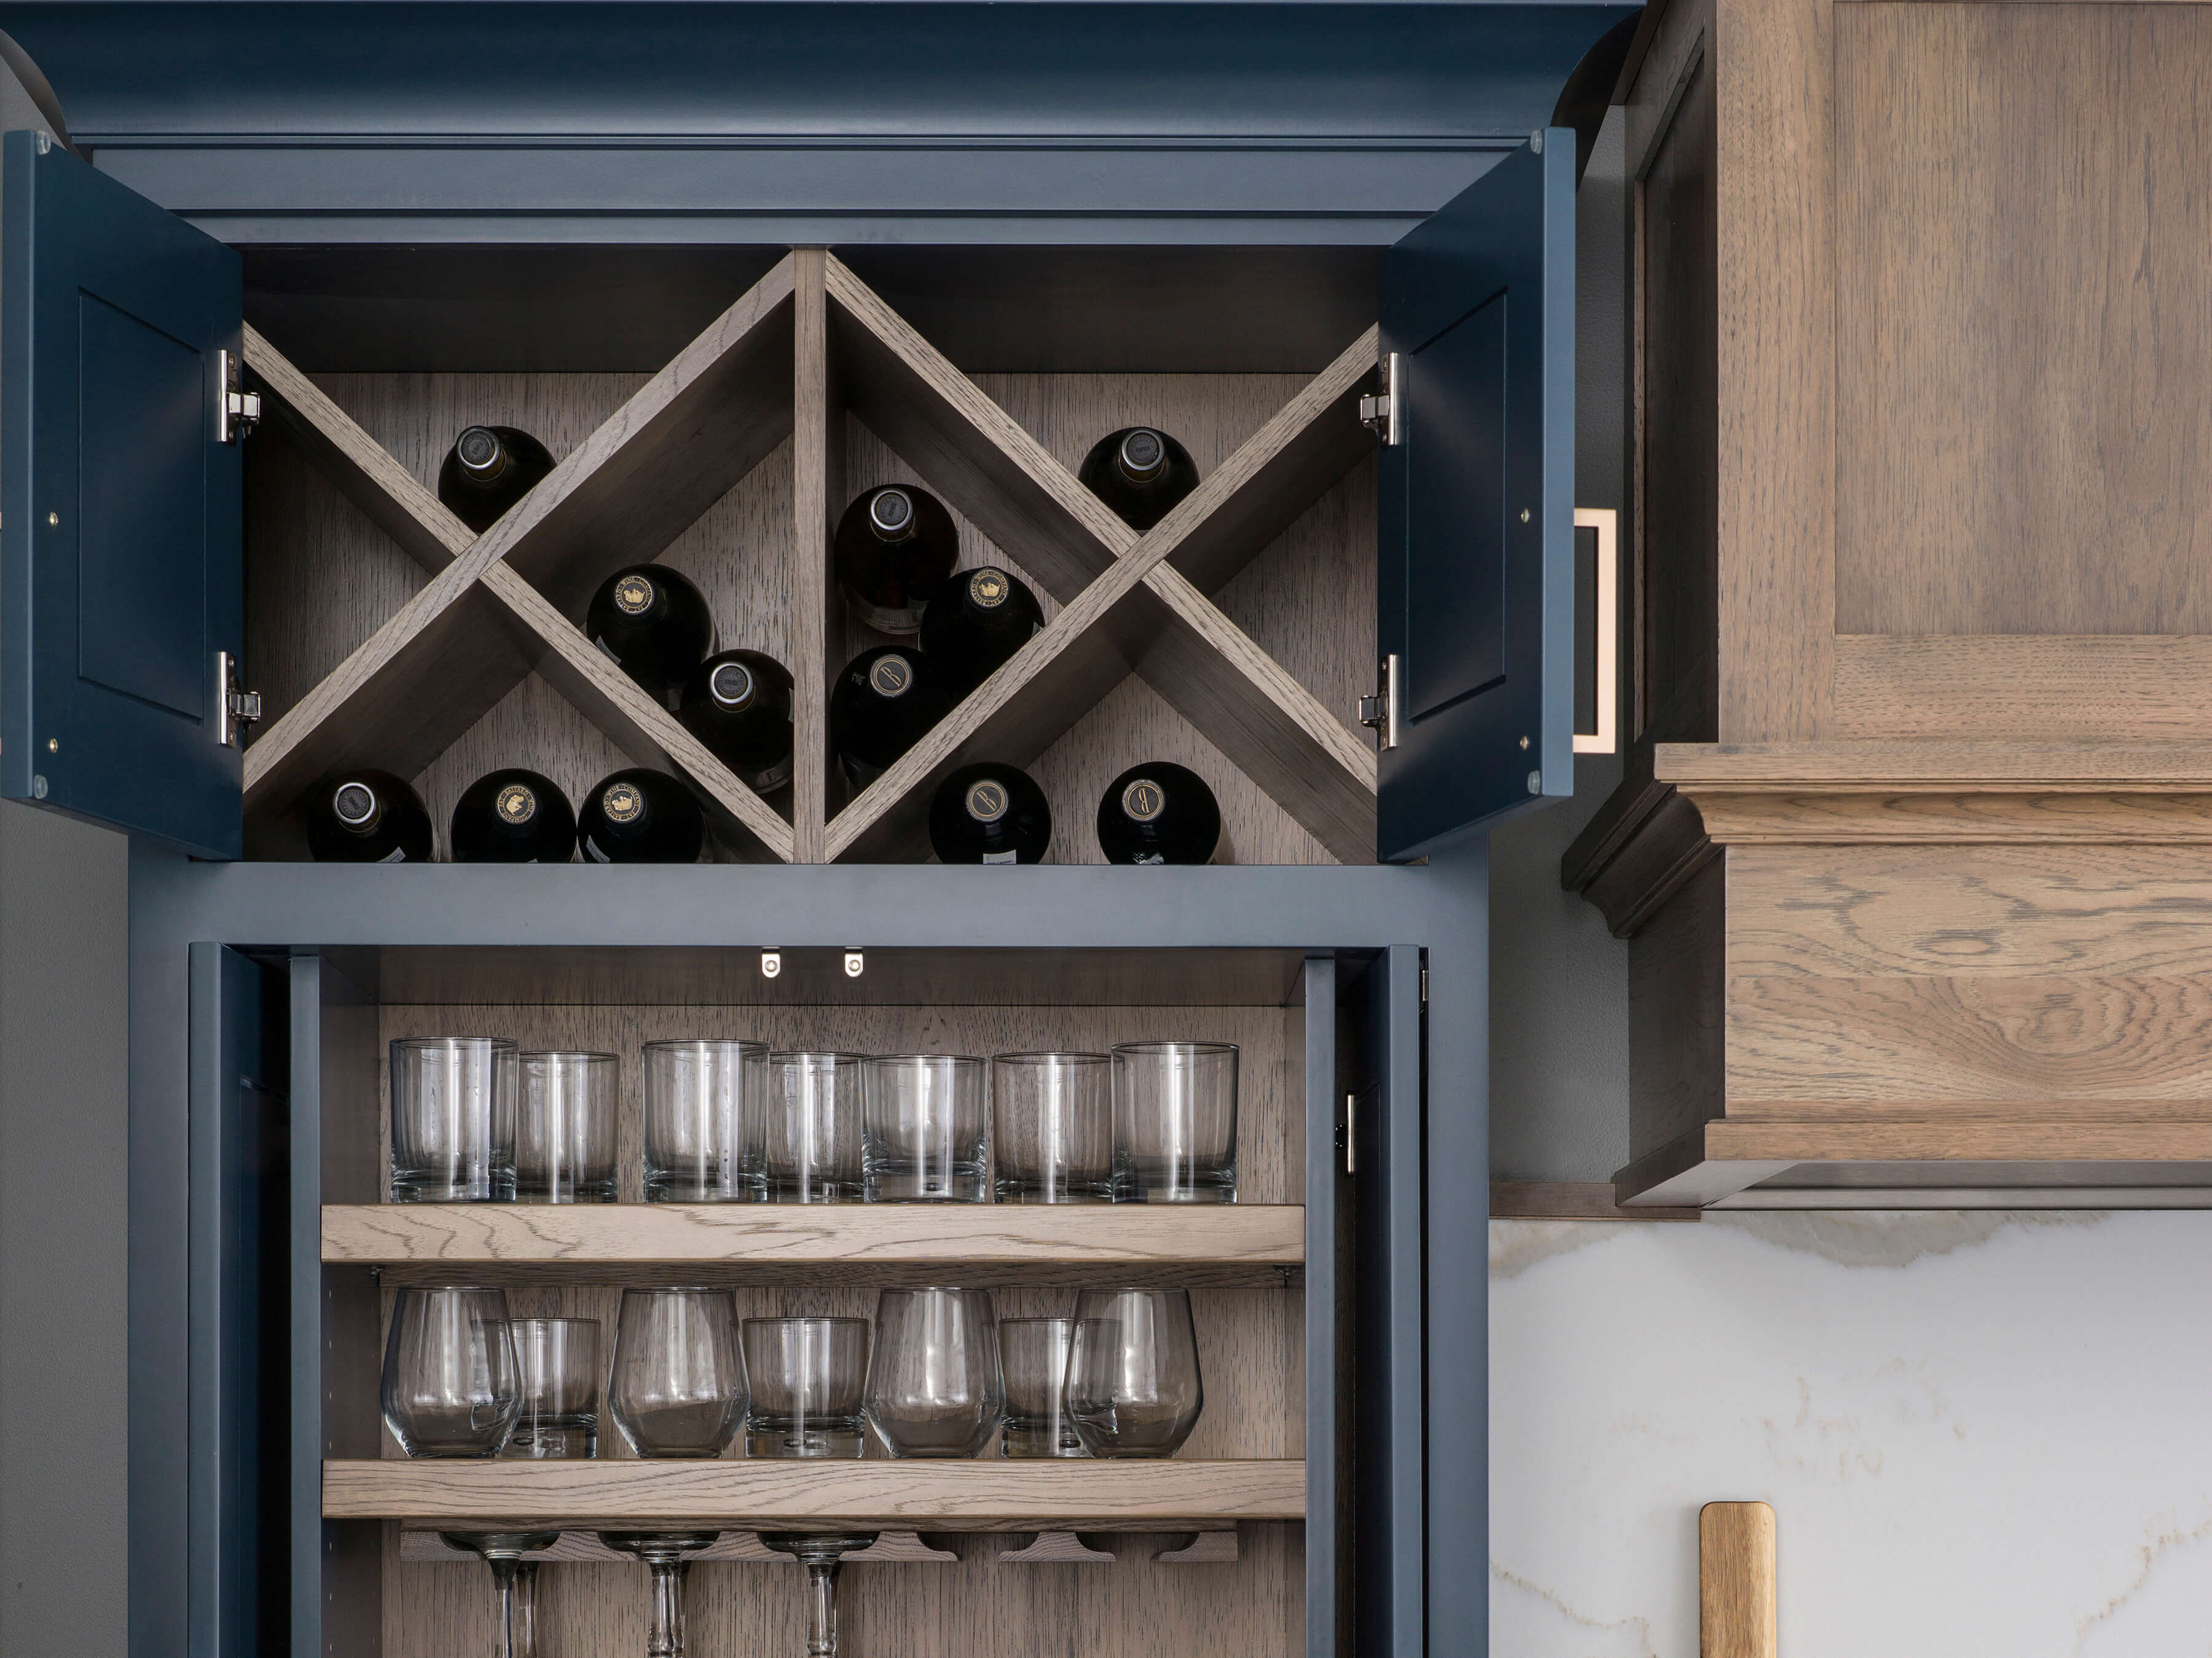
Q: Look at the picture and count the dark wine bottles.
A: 12